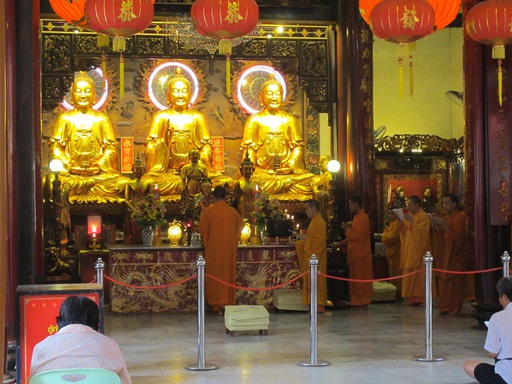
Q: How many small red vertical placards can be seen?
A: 2